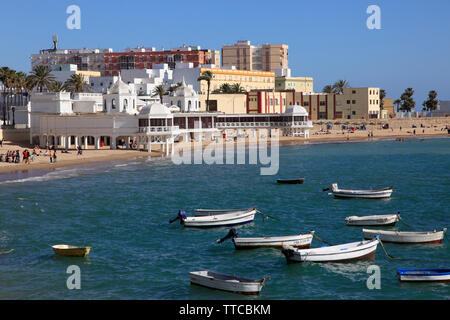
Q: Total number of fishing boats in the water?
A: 11